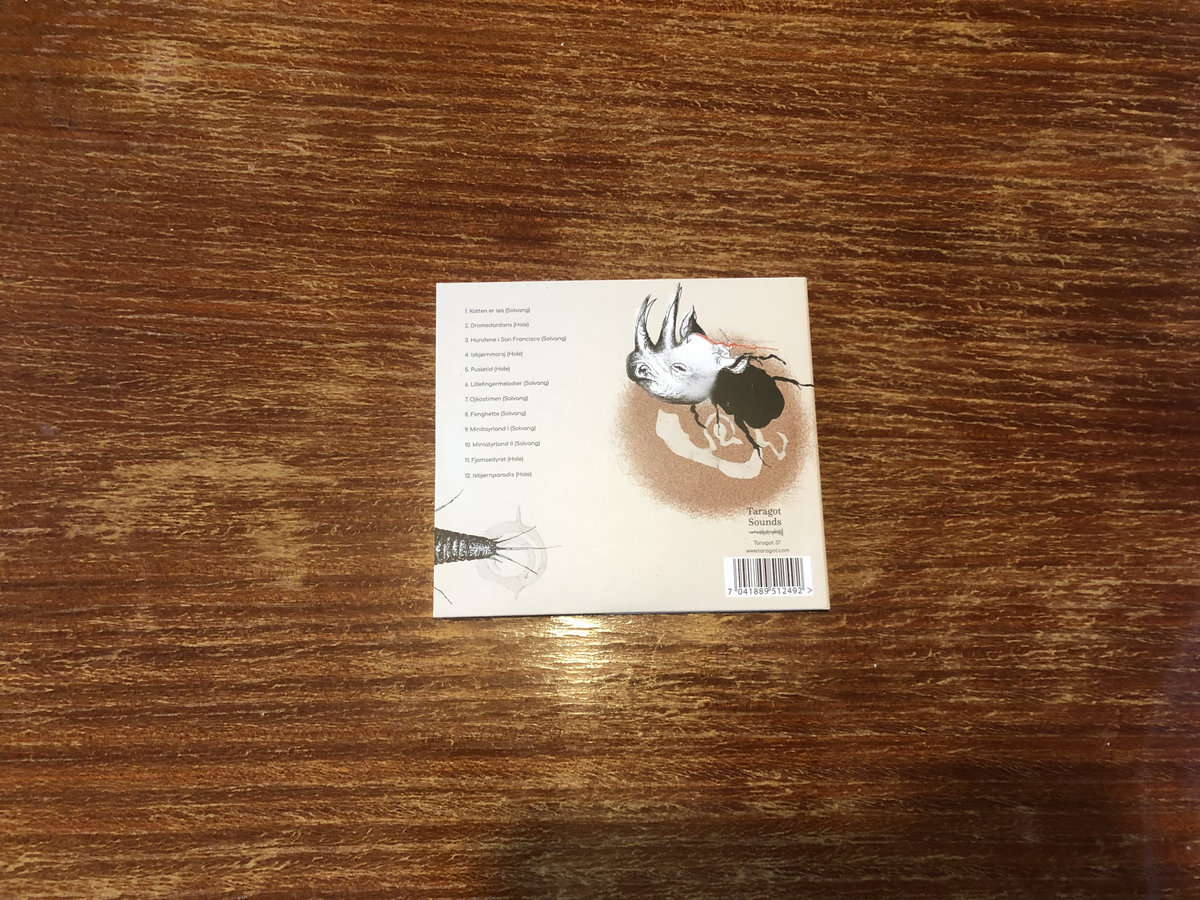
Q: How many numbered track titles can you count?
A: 12